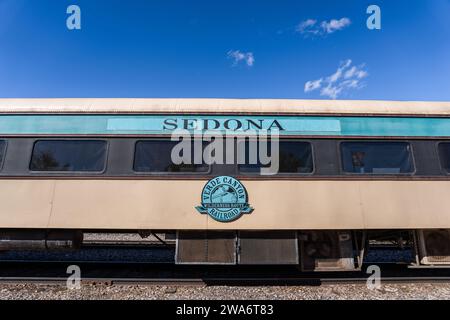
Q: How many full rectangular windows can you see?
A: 4